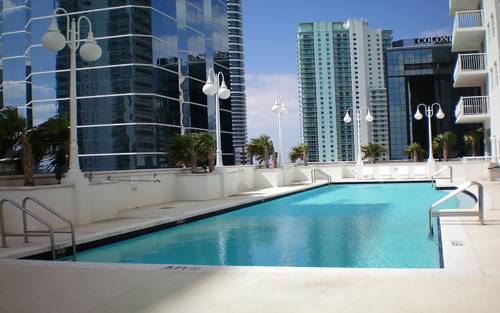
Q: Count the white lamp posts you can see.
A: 5